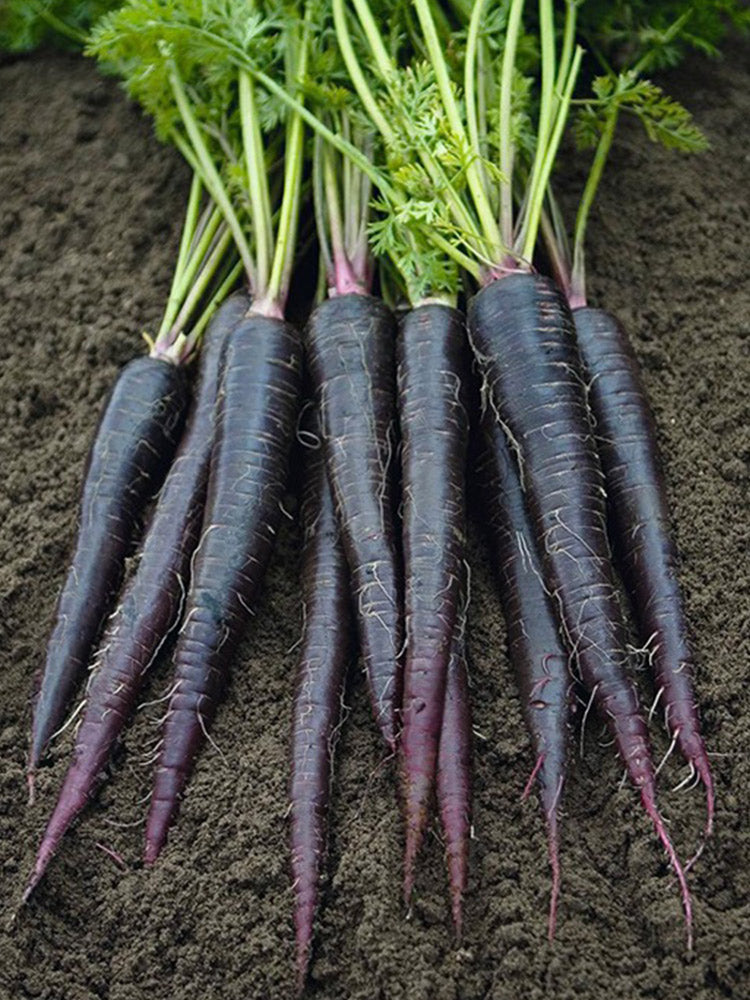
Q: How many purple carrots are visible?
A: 10